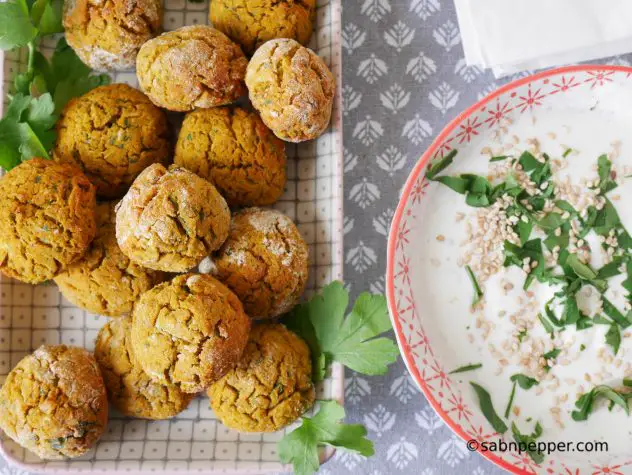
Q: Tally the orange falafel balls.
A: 14